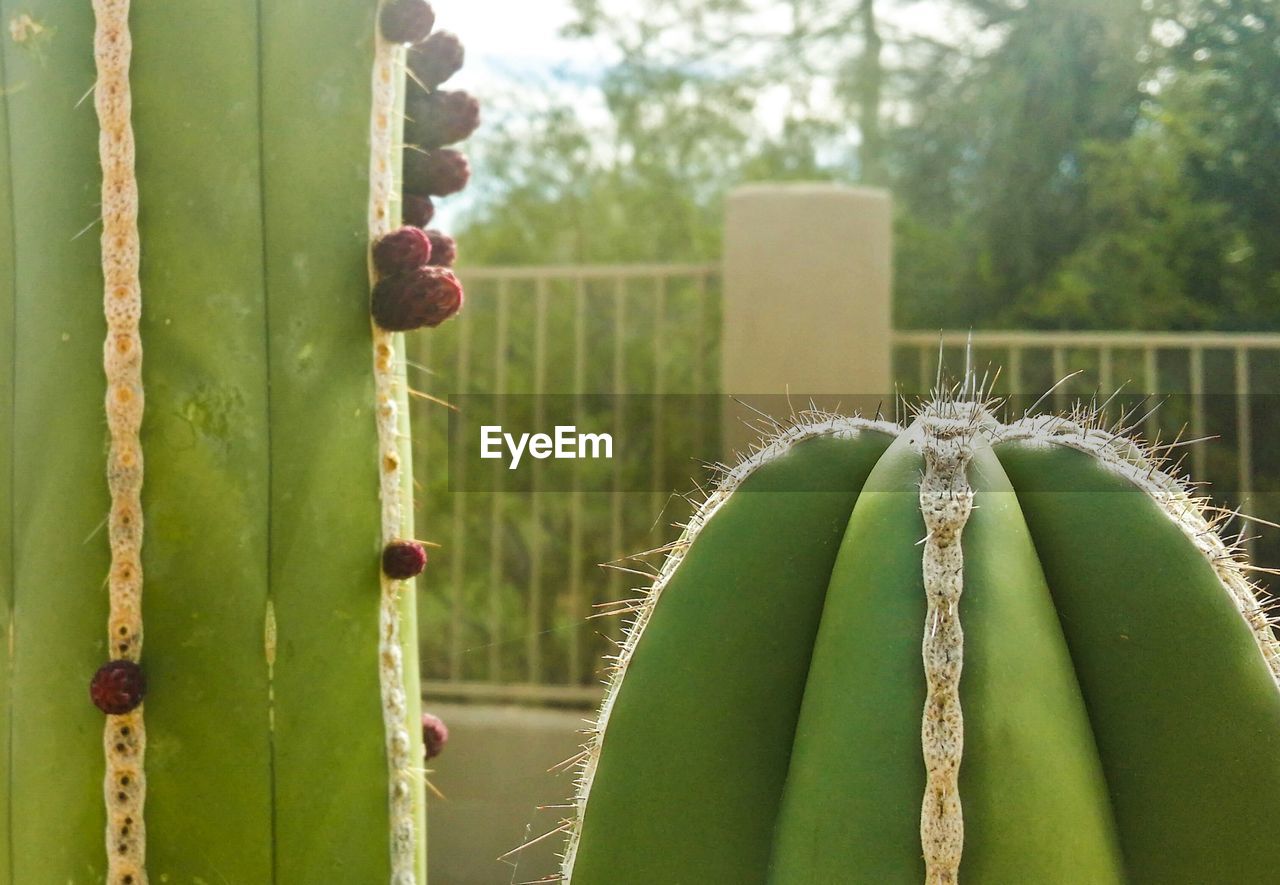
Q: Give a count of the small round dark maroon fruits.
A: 11